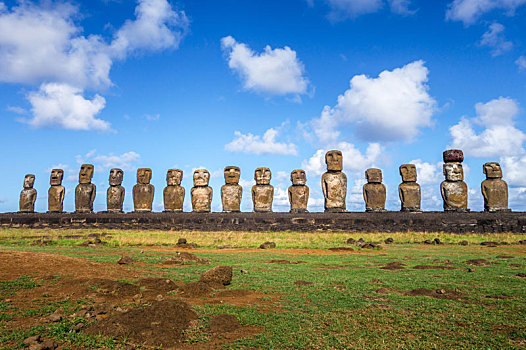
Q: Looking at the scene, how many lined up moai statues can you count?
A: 15